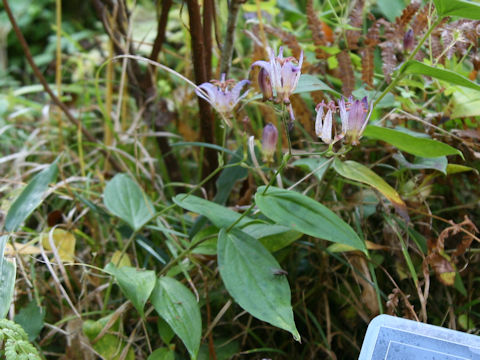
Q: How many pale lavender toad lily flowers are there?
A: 4